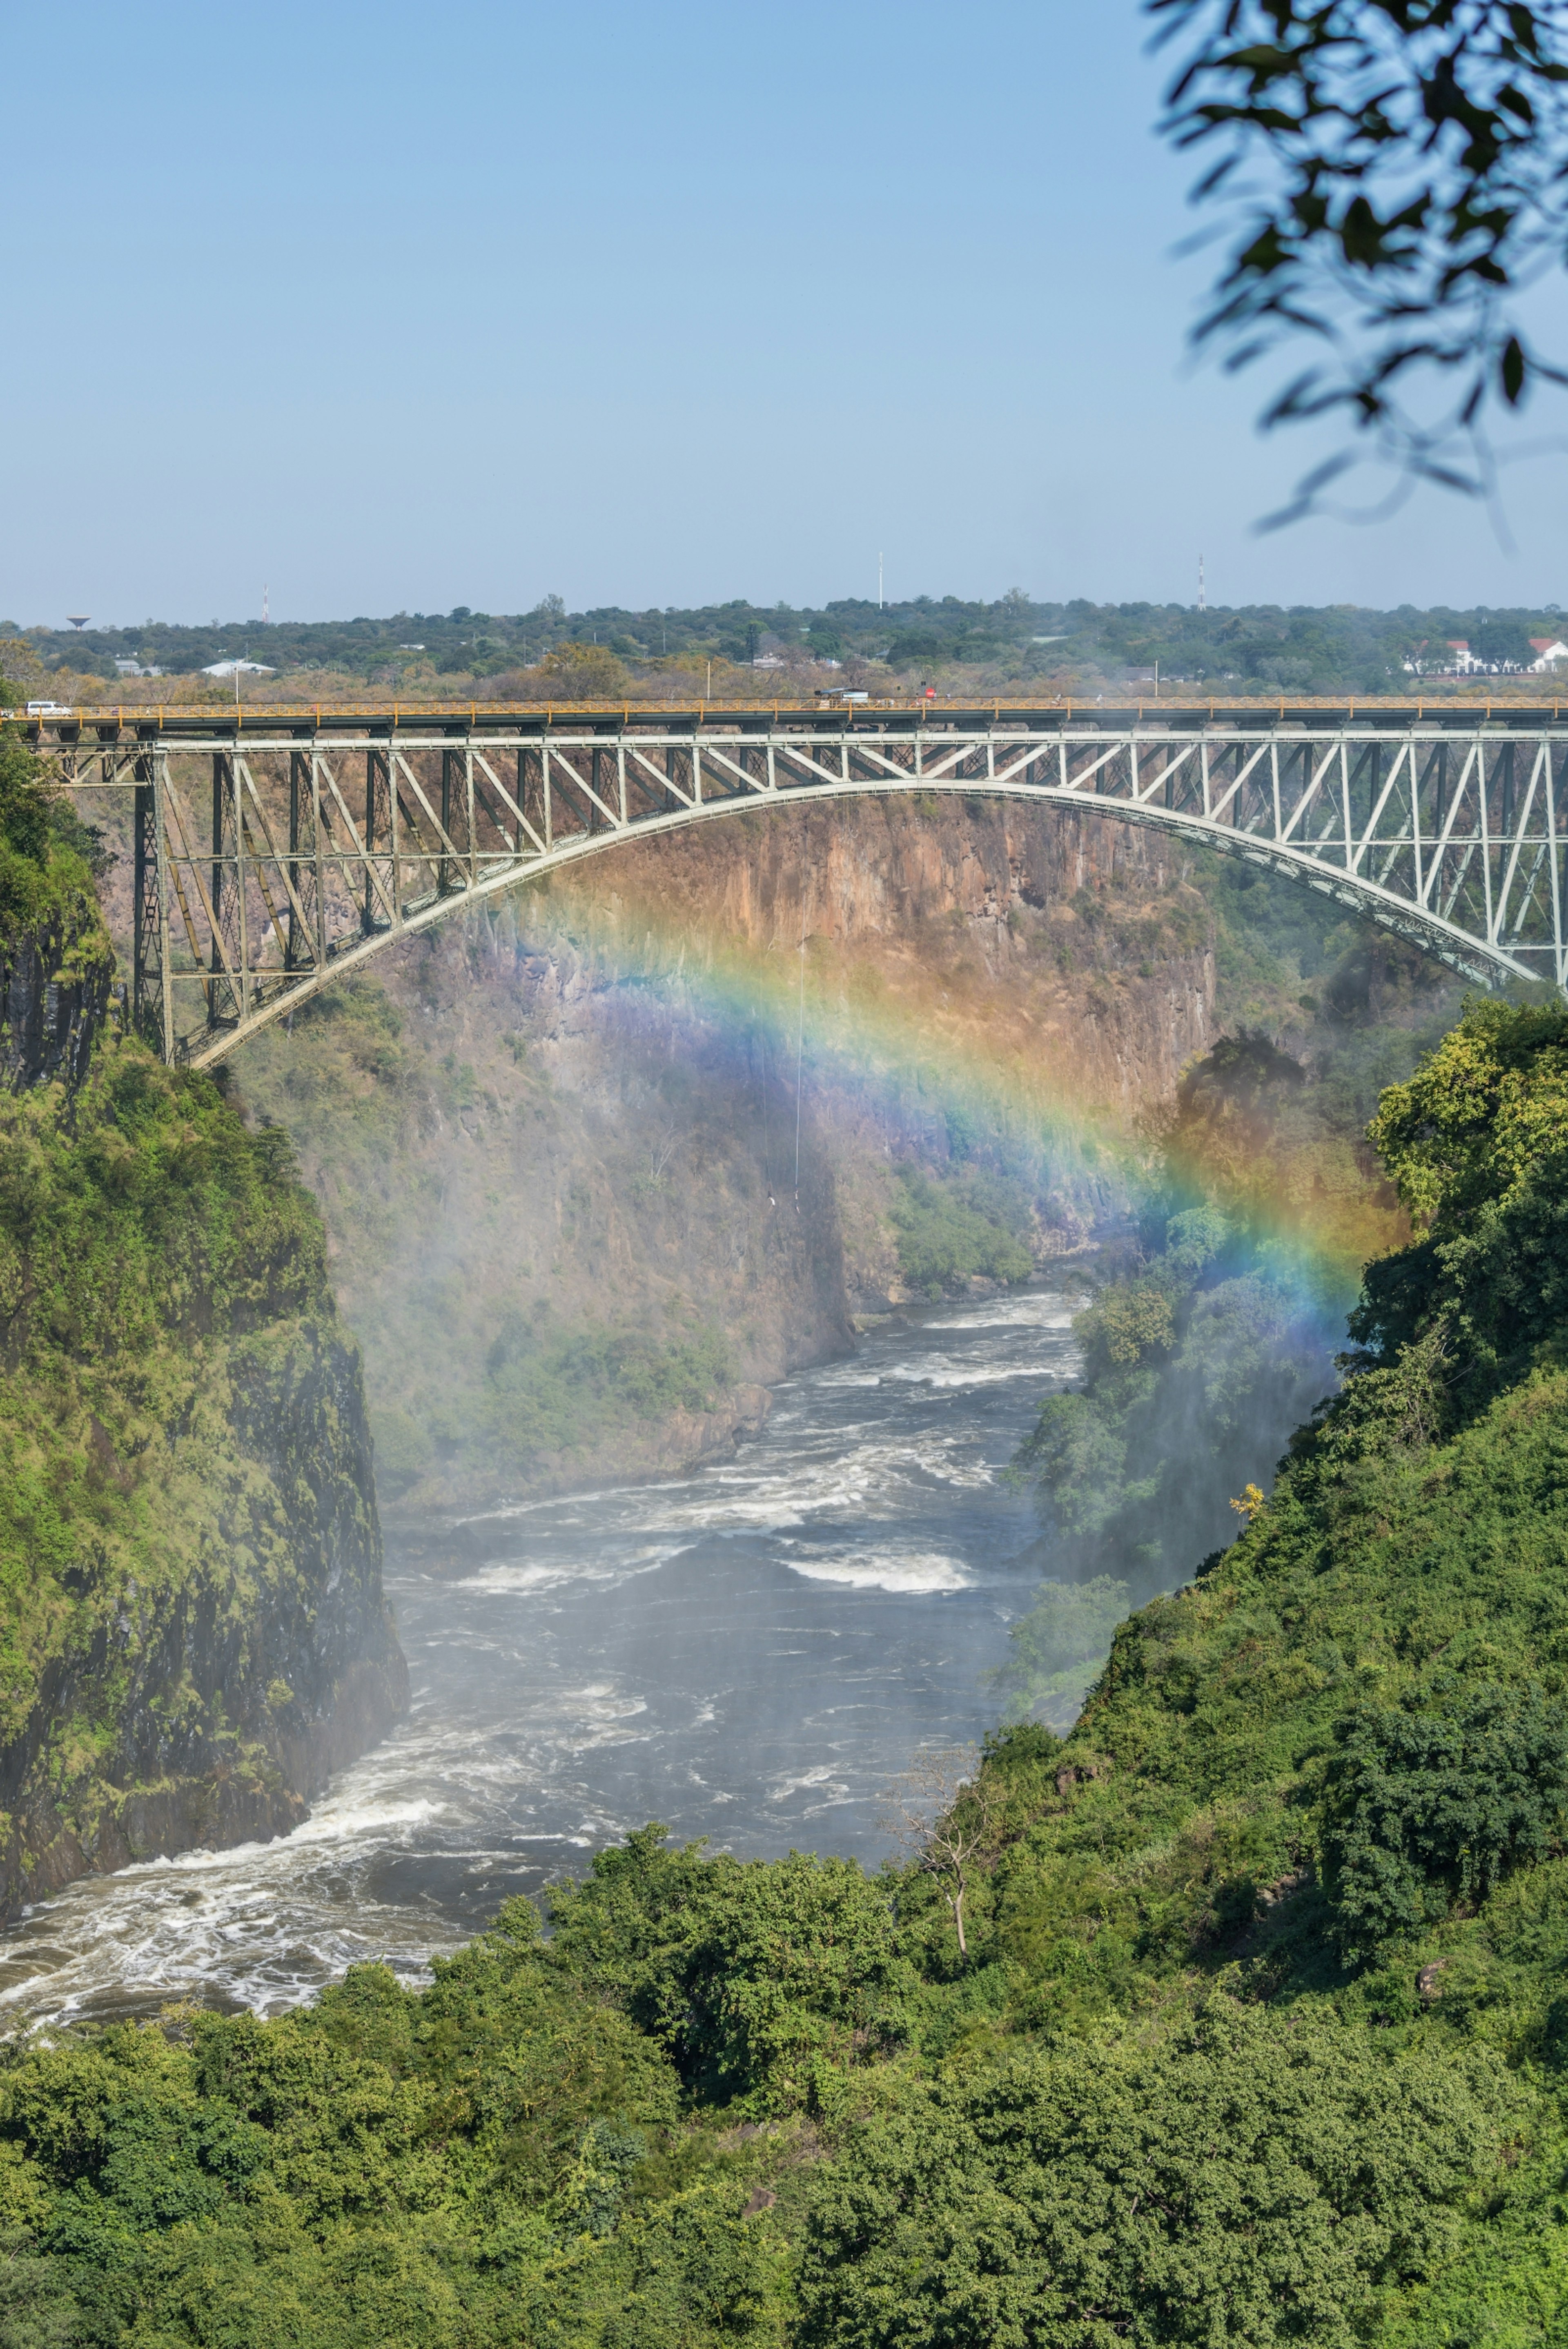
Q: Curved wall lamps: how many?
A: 0